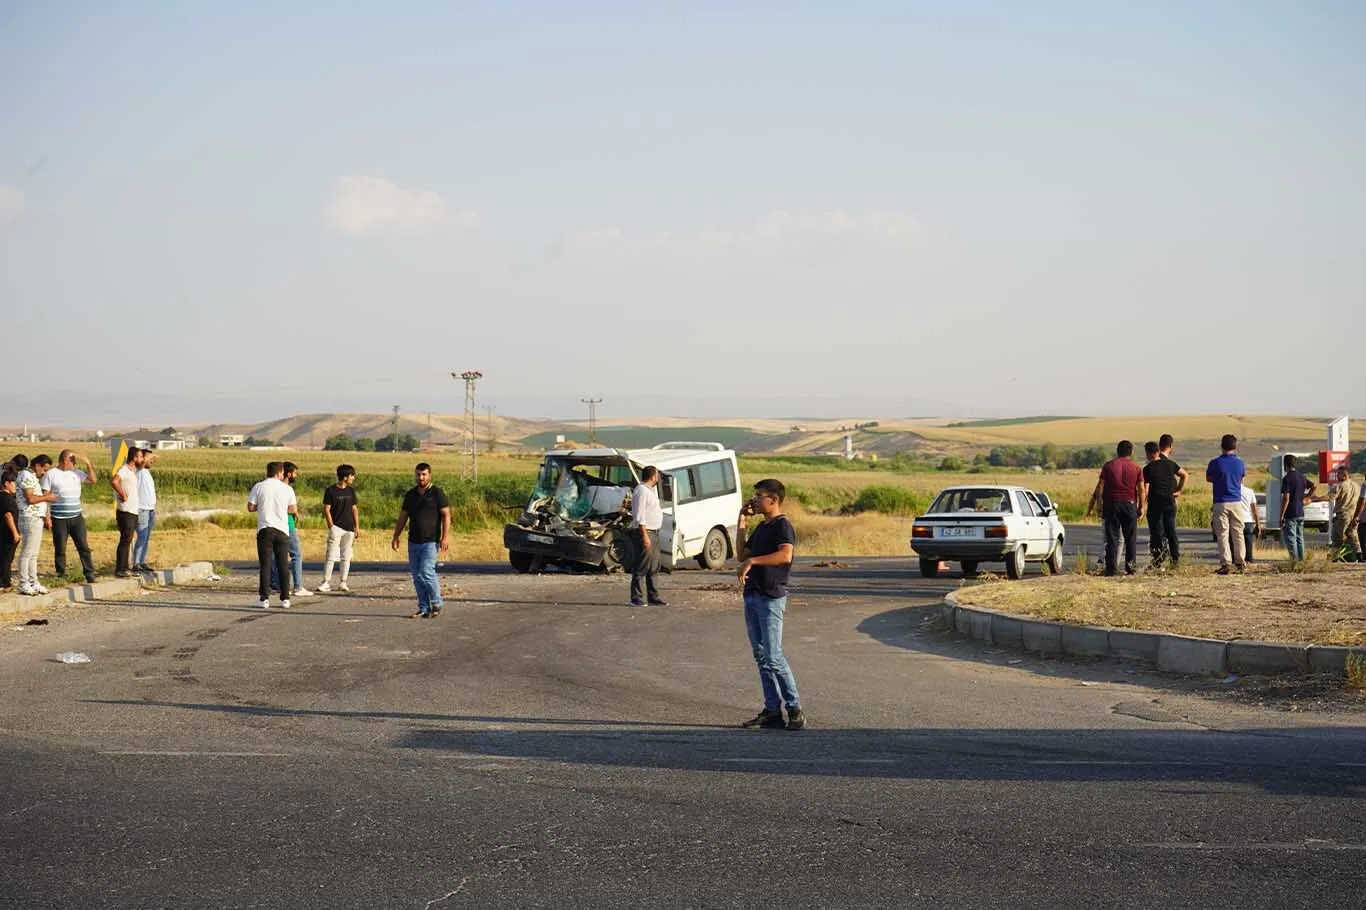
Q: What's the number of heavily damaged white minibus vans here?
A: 1